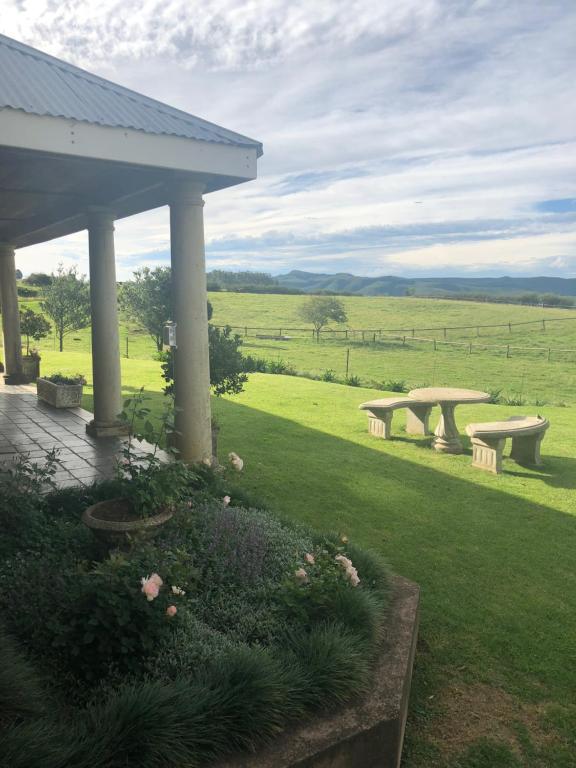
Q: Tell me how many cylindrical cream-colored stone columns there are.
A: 3